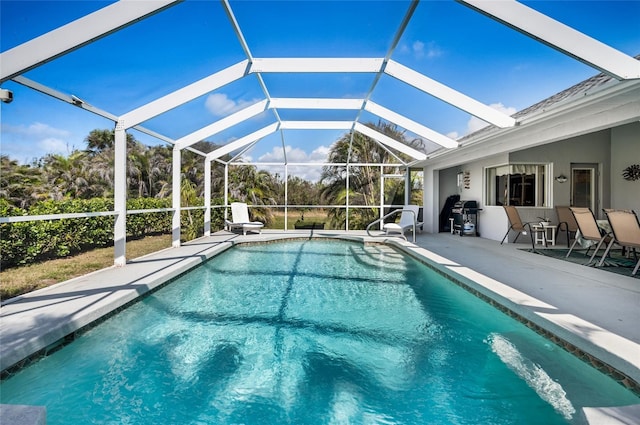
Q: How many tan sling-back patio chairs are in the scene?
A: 4